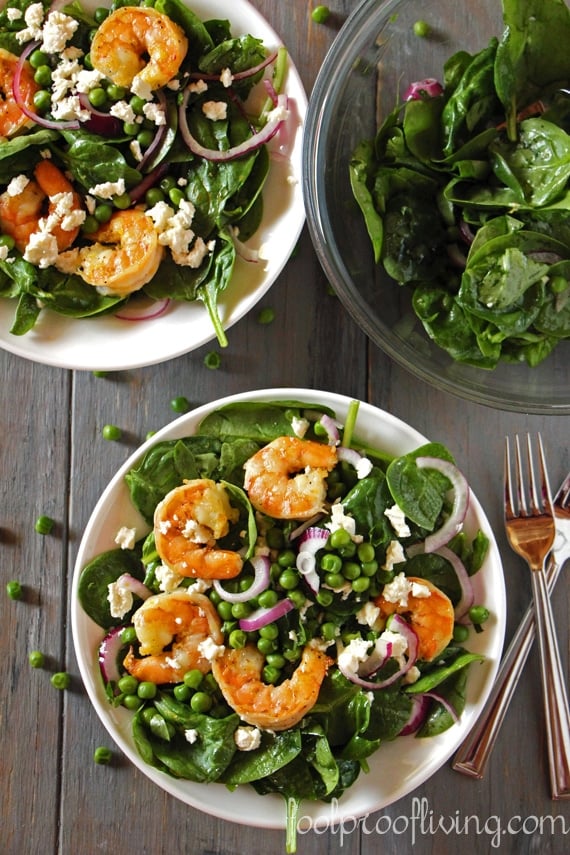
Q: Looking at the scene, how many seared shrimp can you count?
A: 9